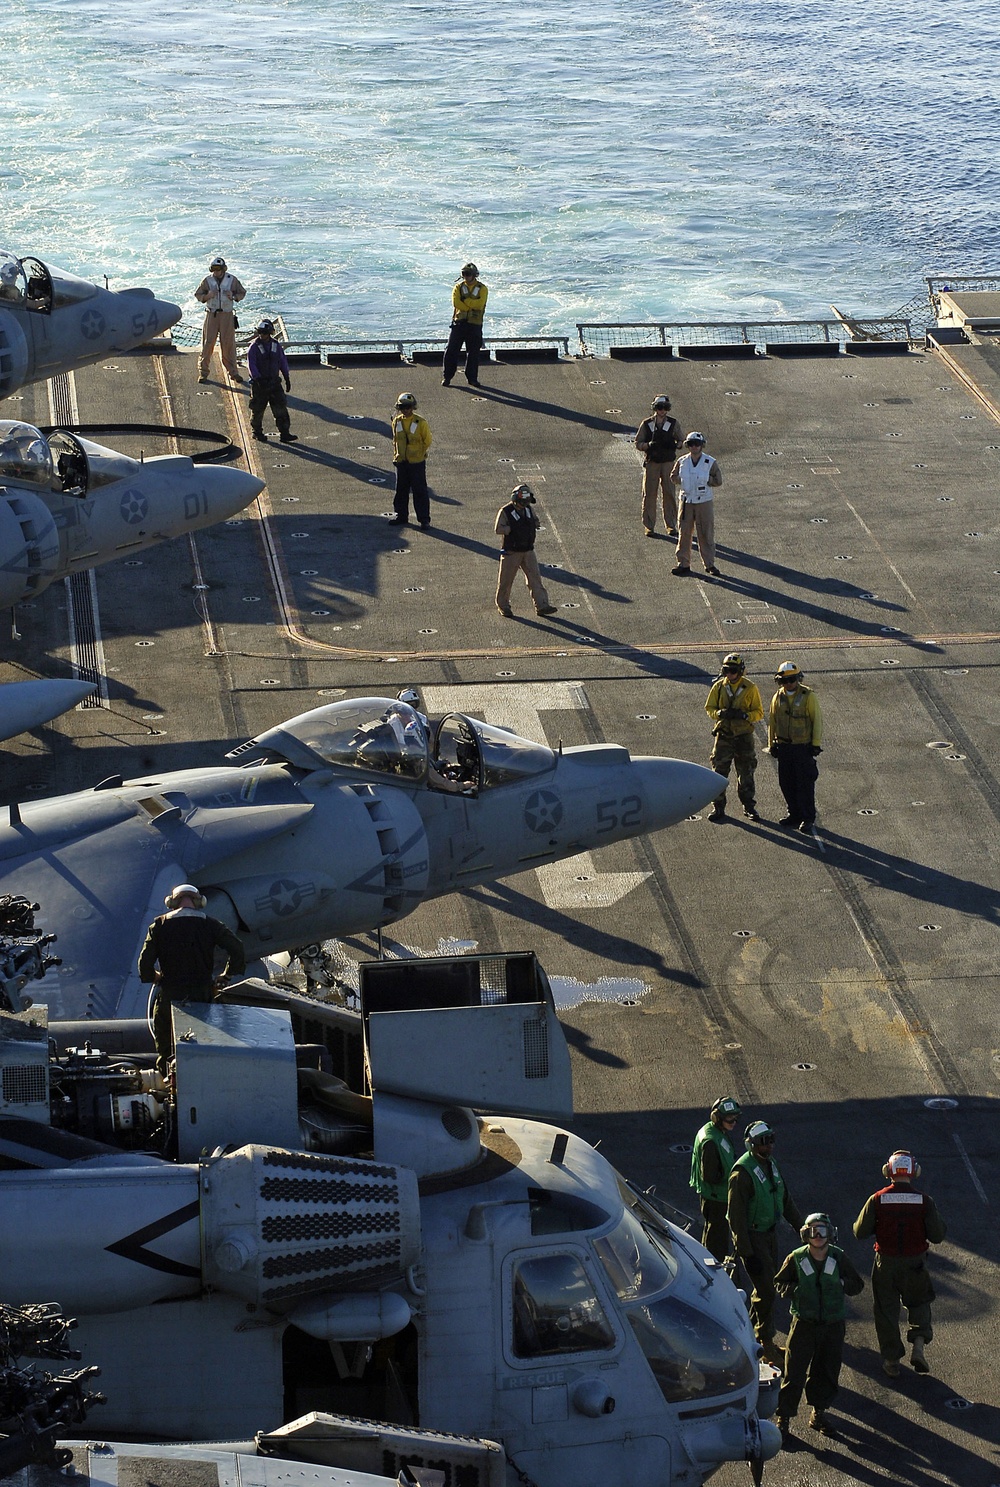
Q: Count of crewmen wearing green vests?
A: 3